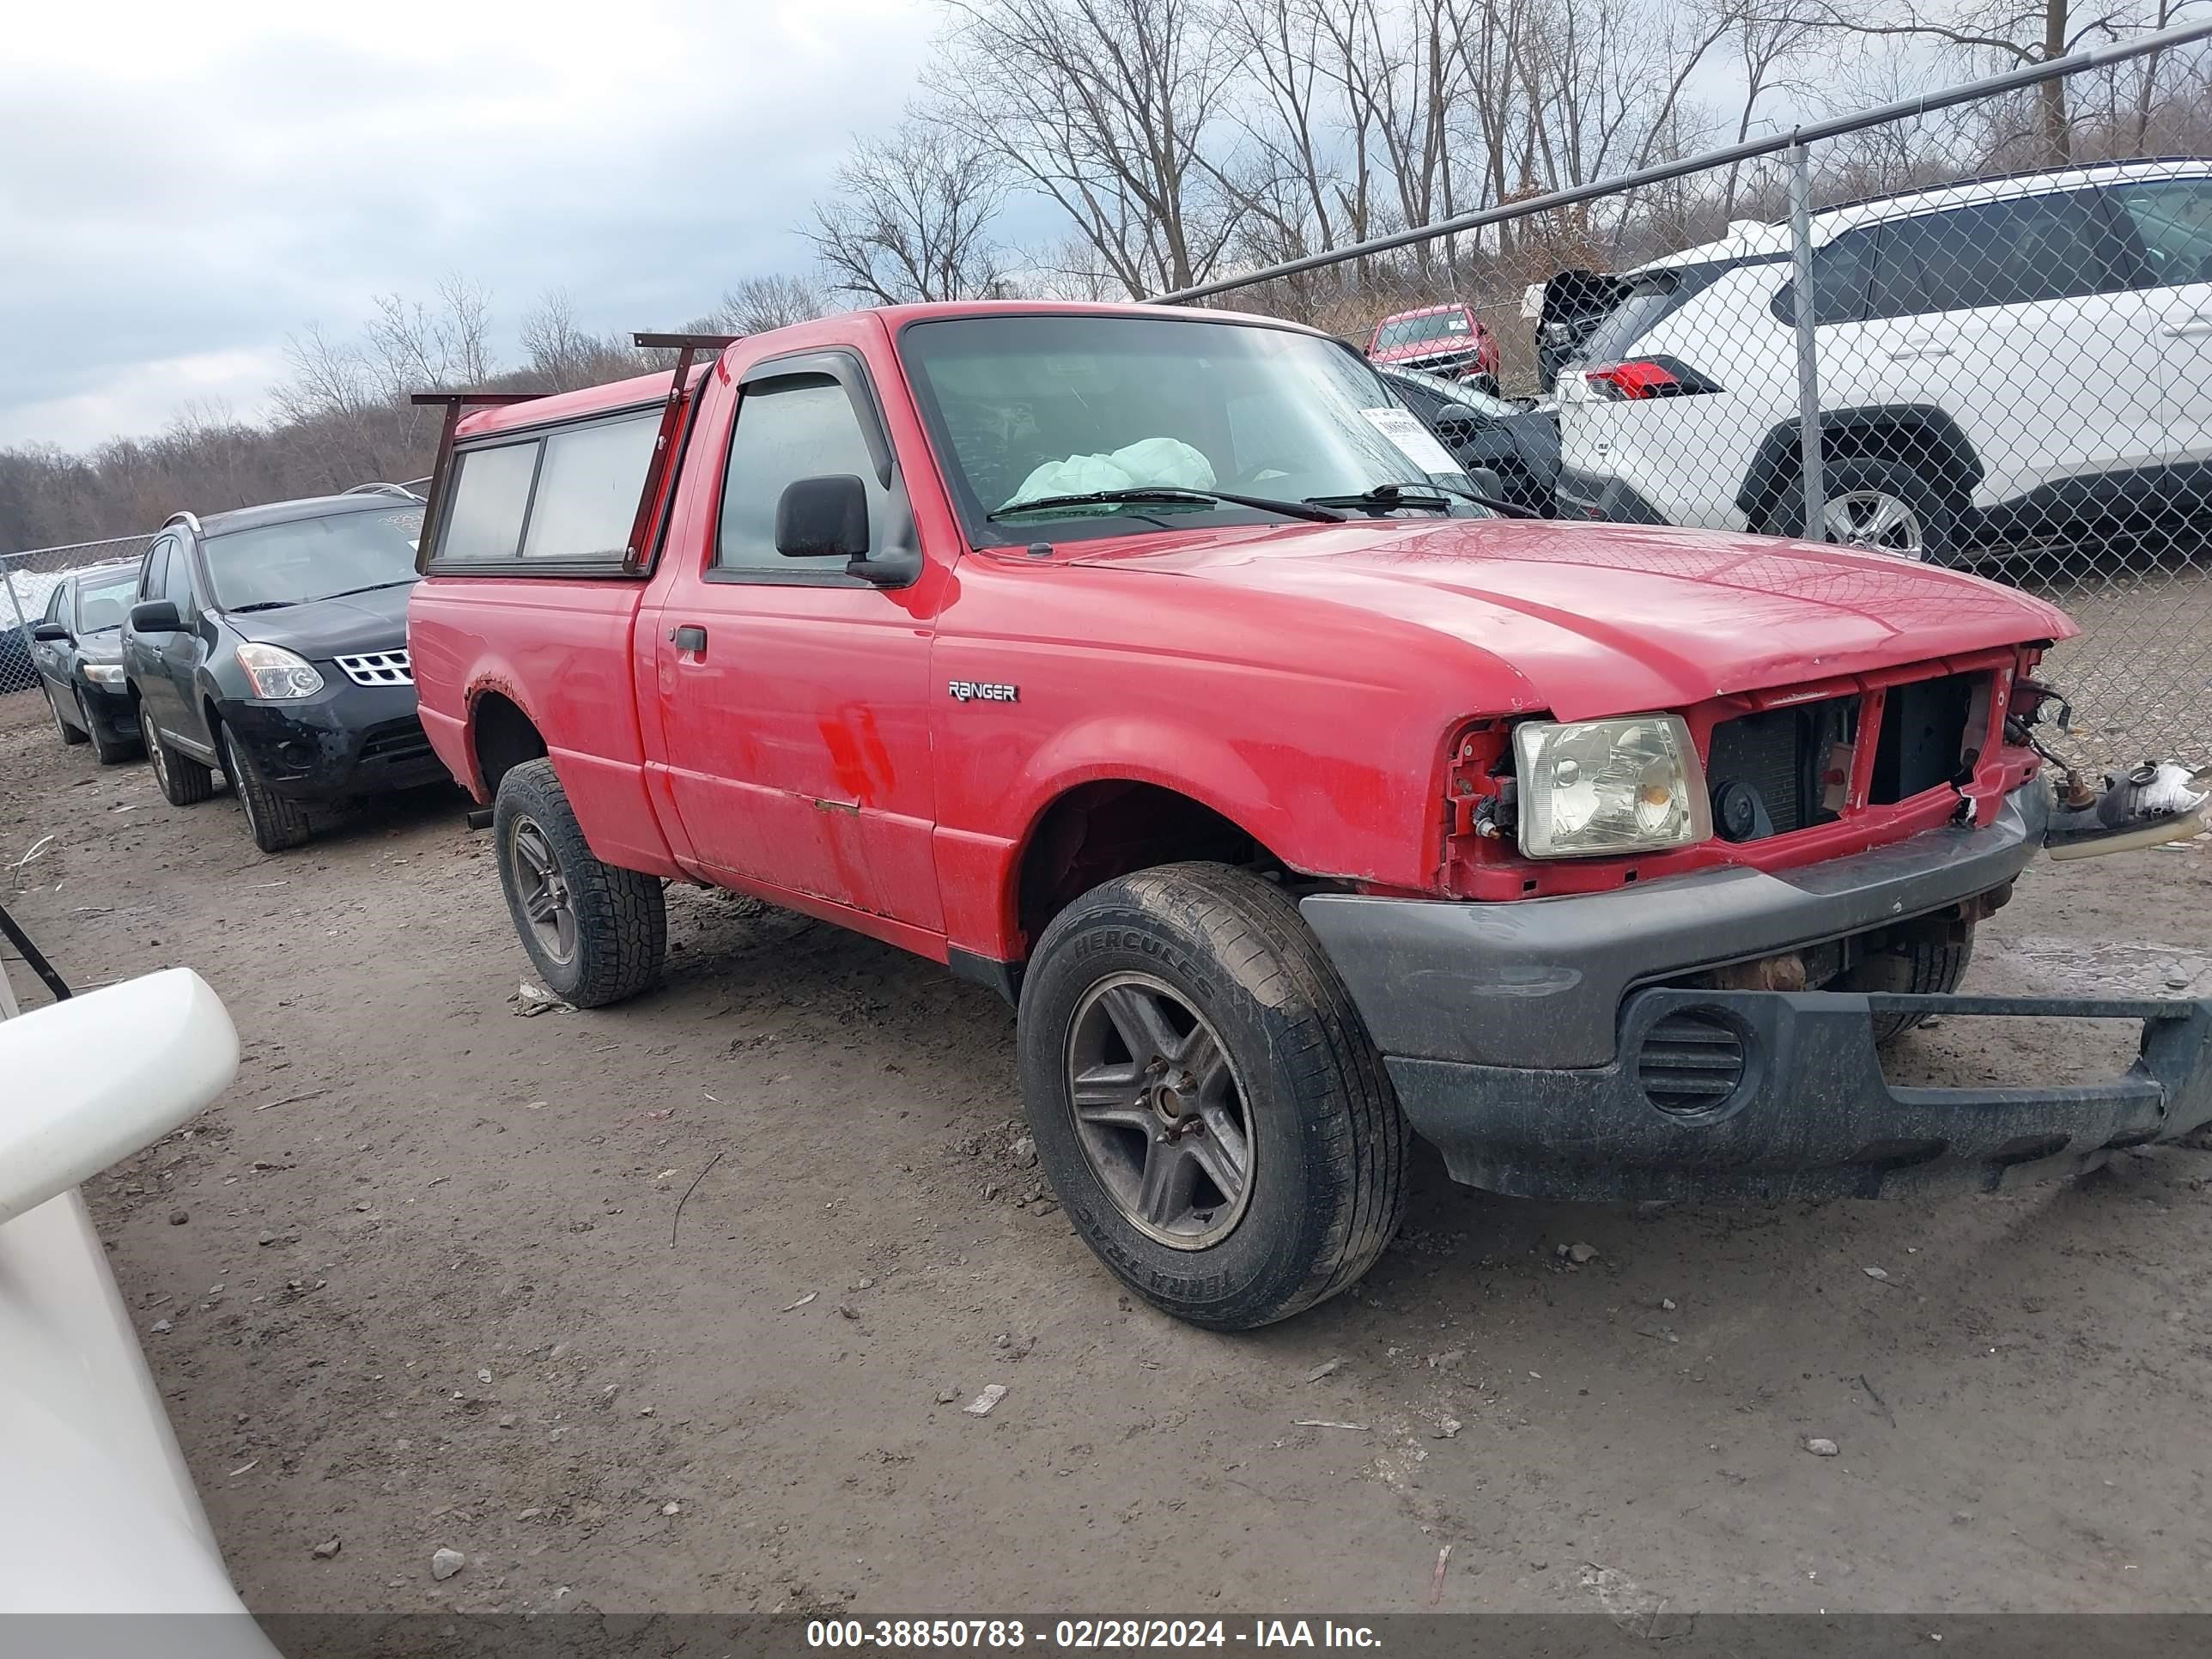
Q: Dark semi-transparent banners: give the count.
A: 1